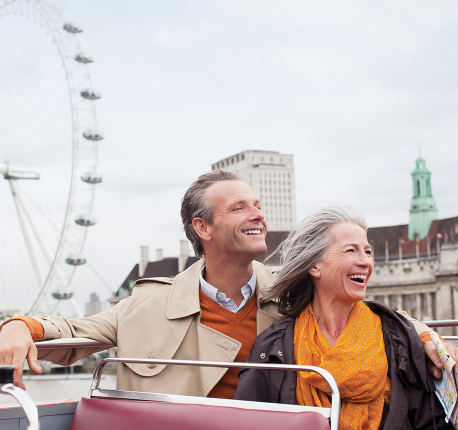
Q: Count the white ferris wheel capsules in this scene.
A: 8